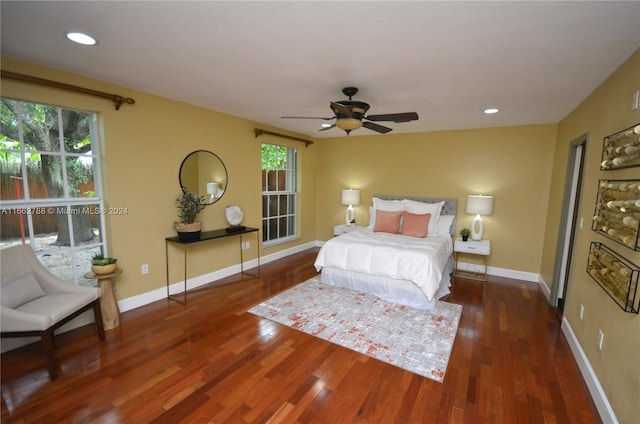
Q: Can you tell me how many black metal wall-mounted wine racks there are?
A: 3